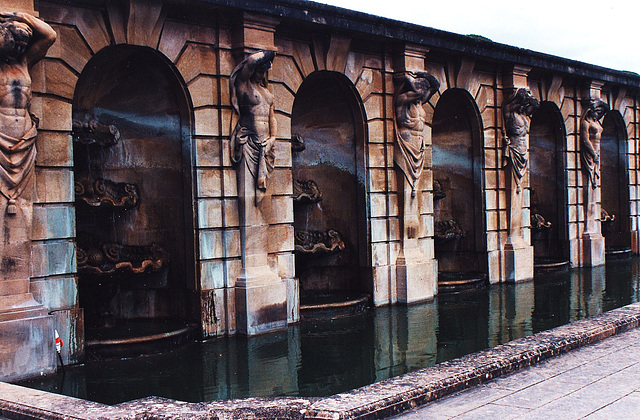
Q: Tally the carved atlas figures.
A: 5